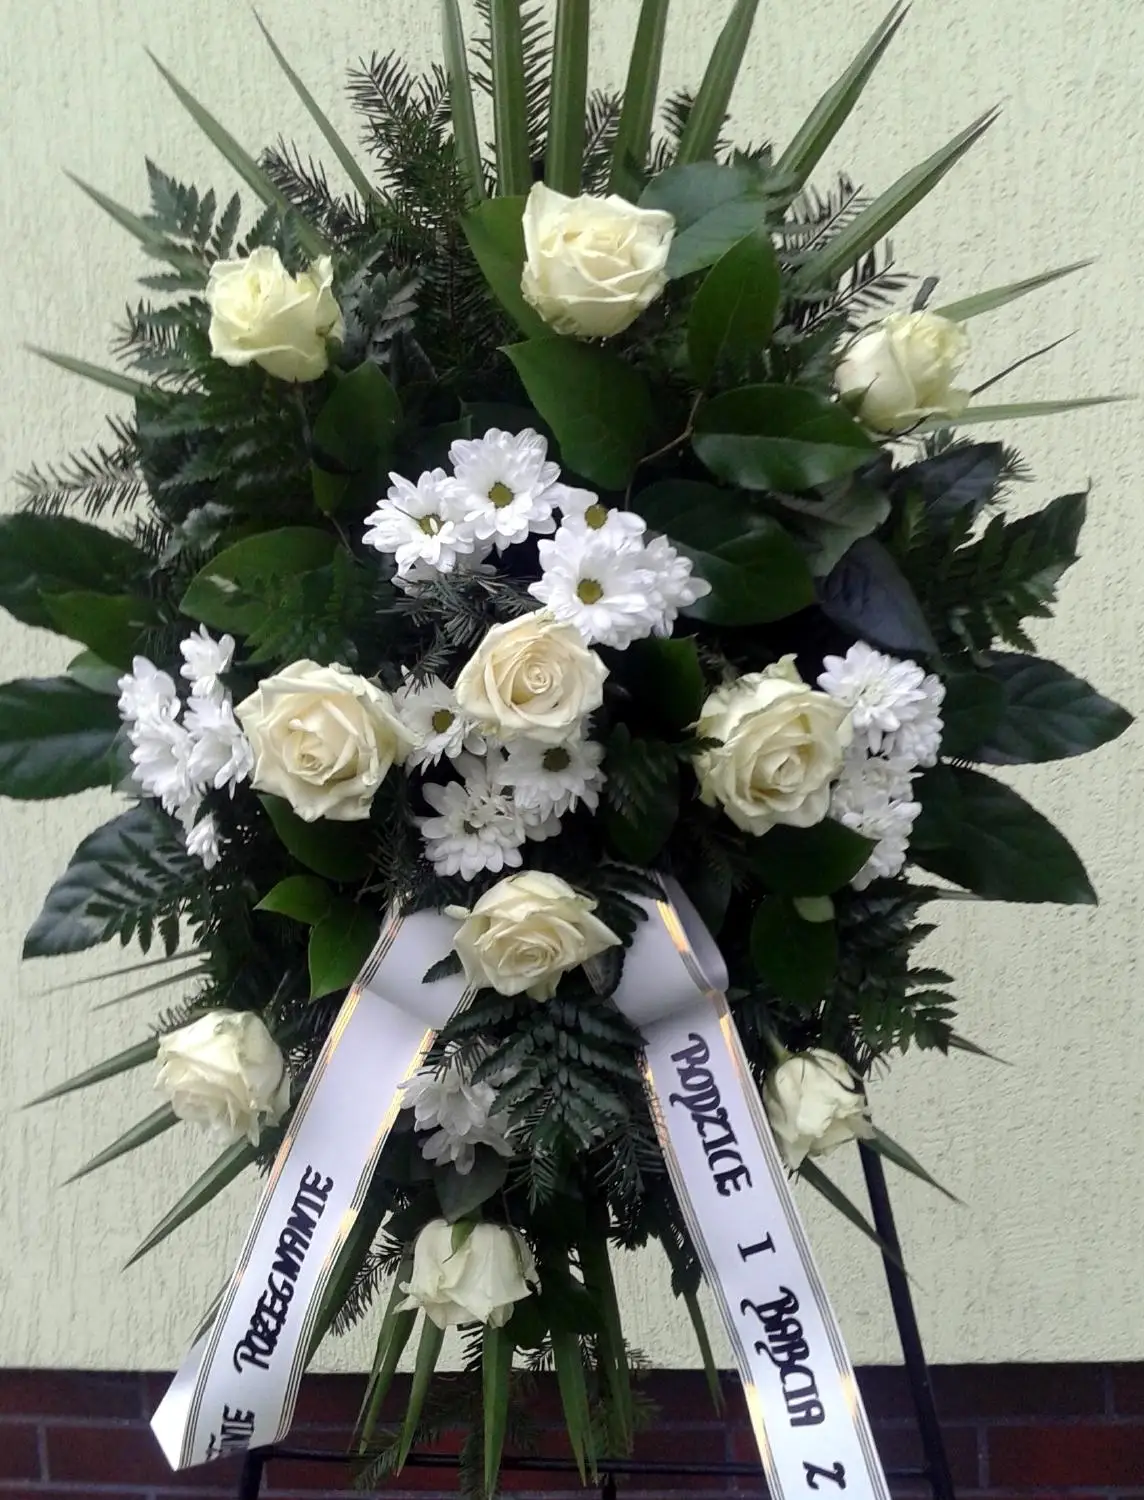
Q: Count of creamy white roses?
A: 10